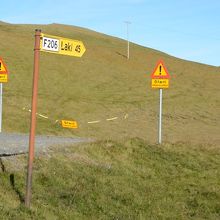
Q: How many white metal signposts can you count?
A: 2